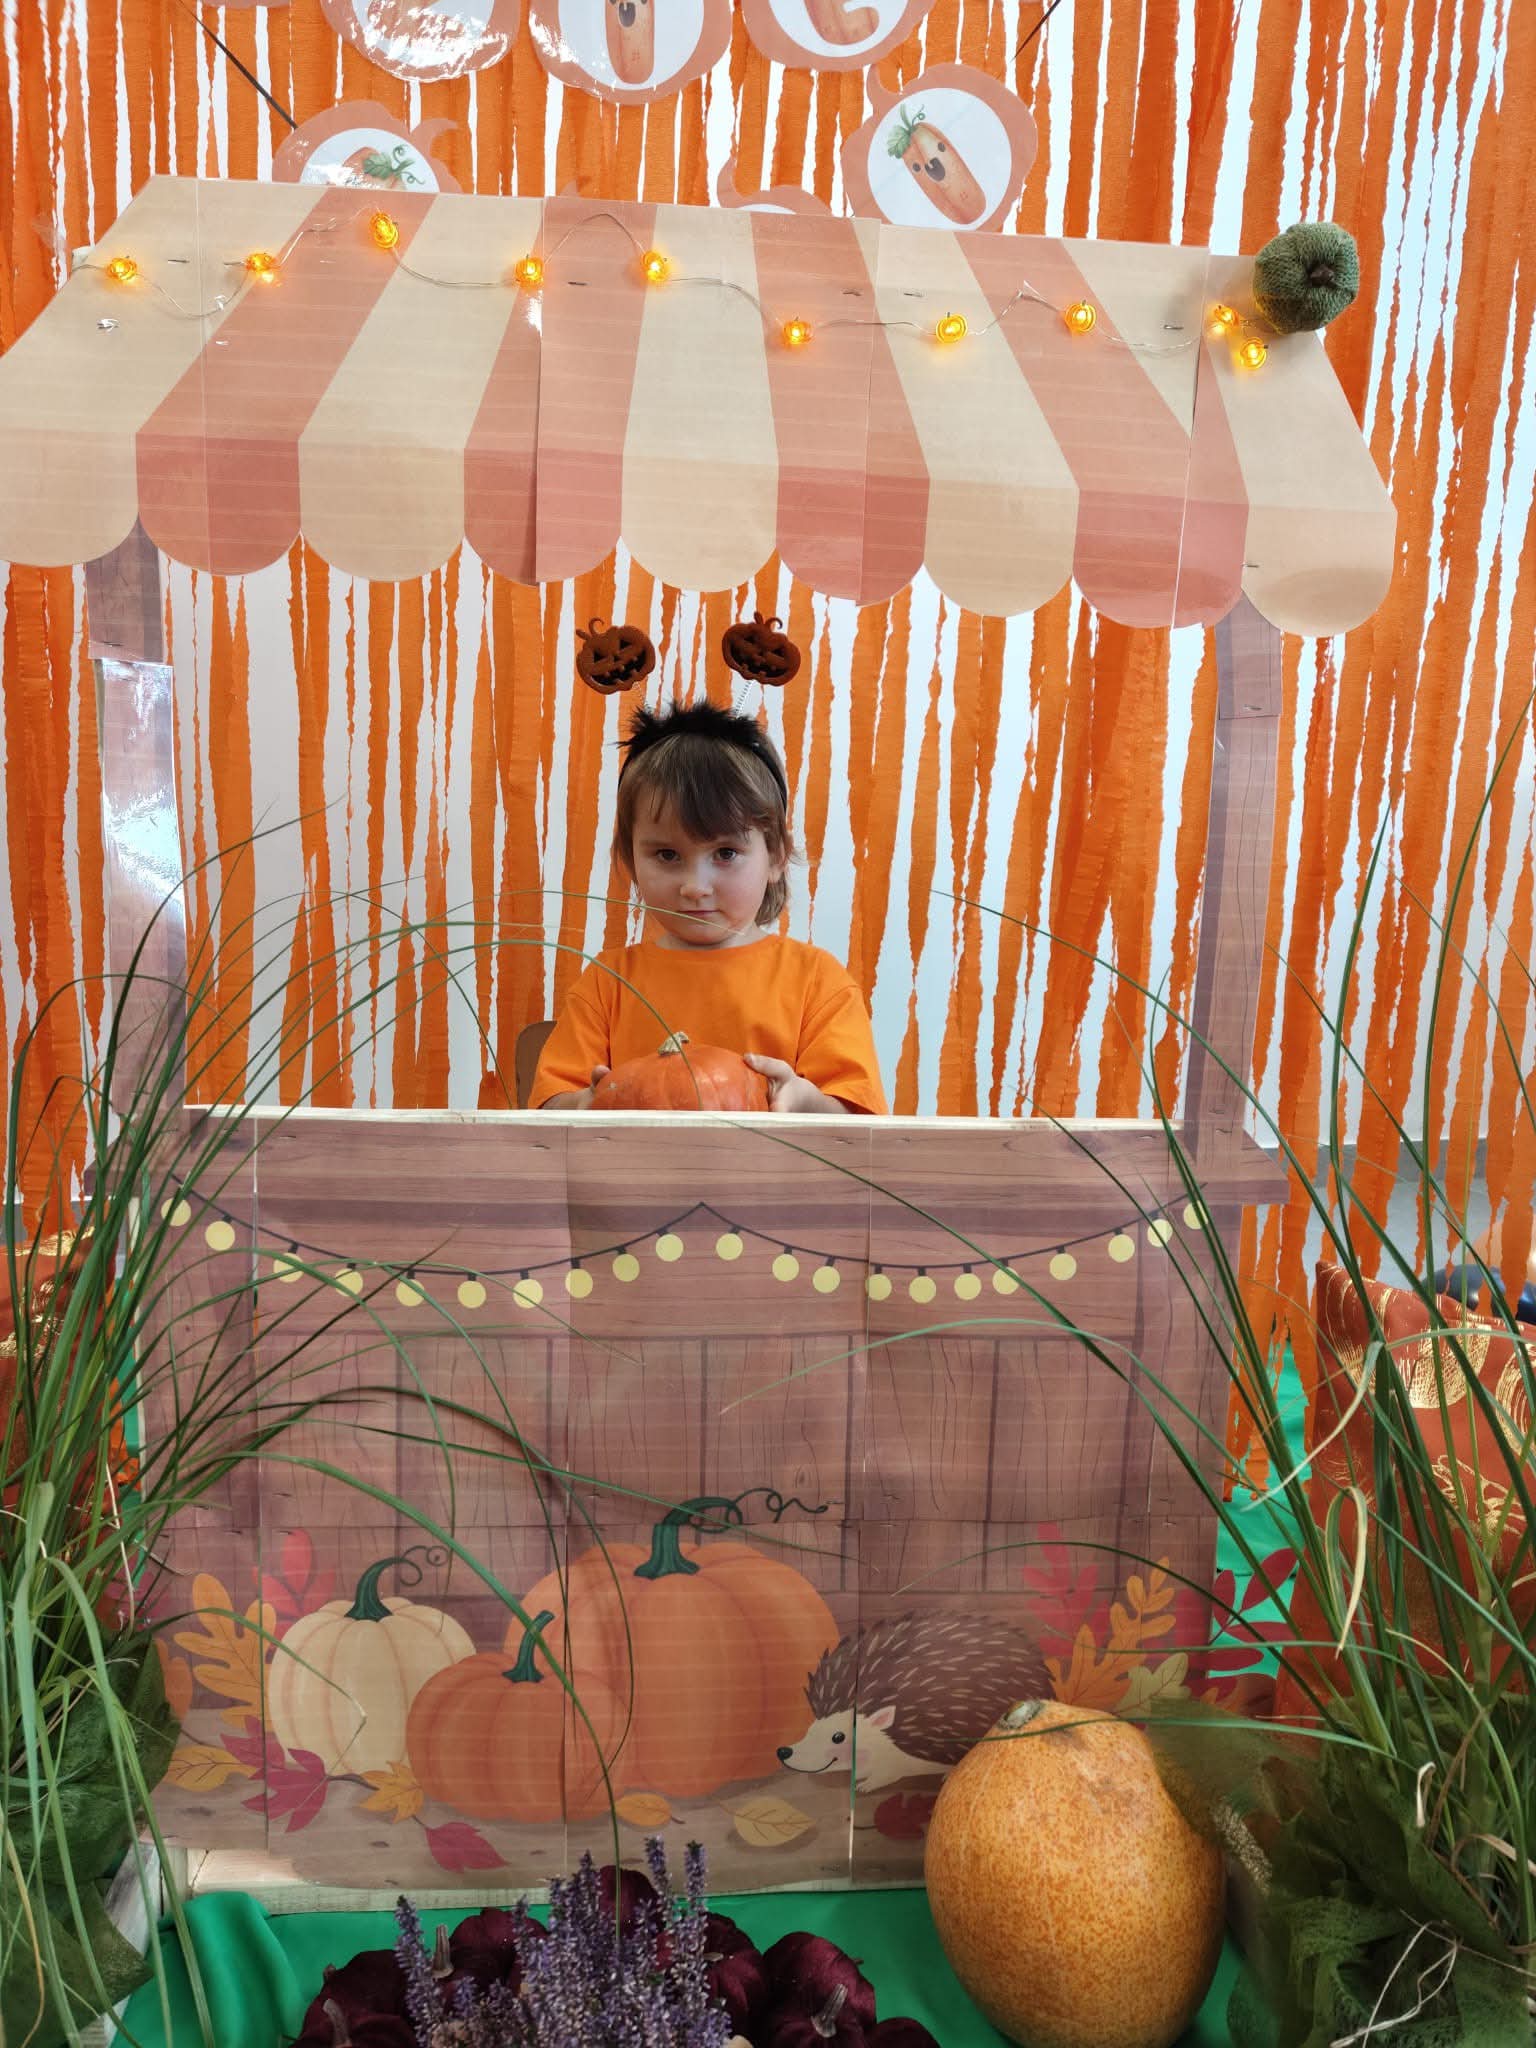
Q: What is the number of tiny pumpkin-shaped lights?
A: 10